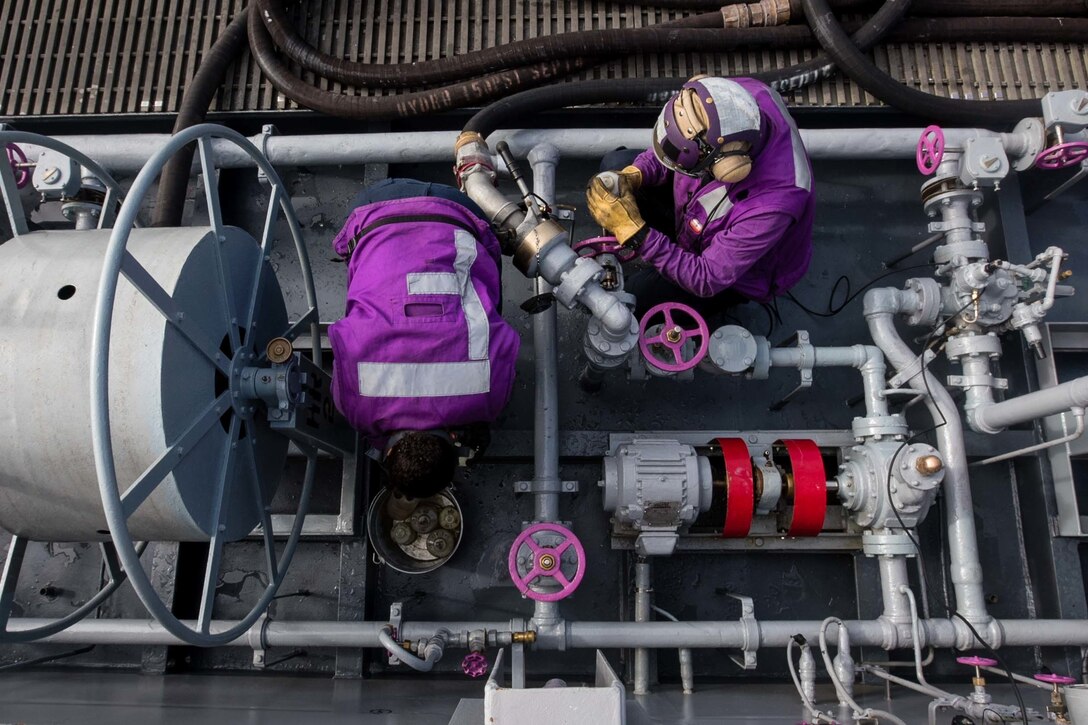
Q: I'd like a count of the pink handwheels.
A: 9